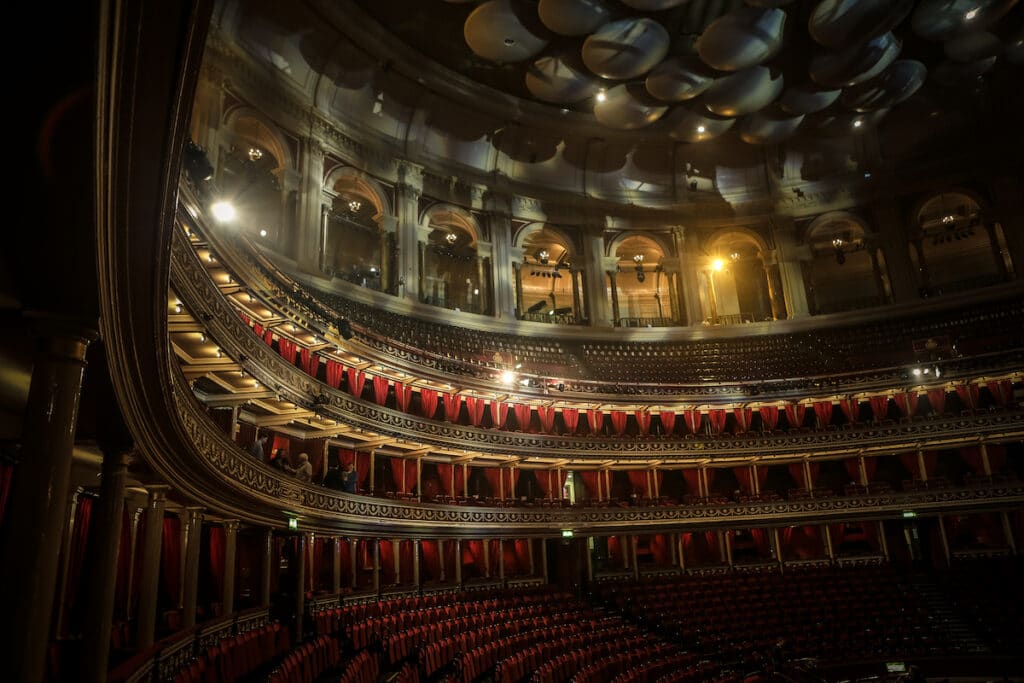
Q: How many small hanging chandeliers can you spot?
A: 8